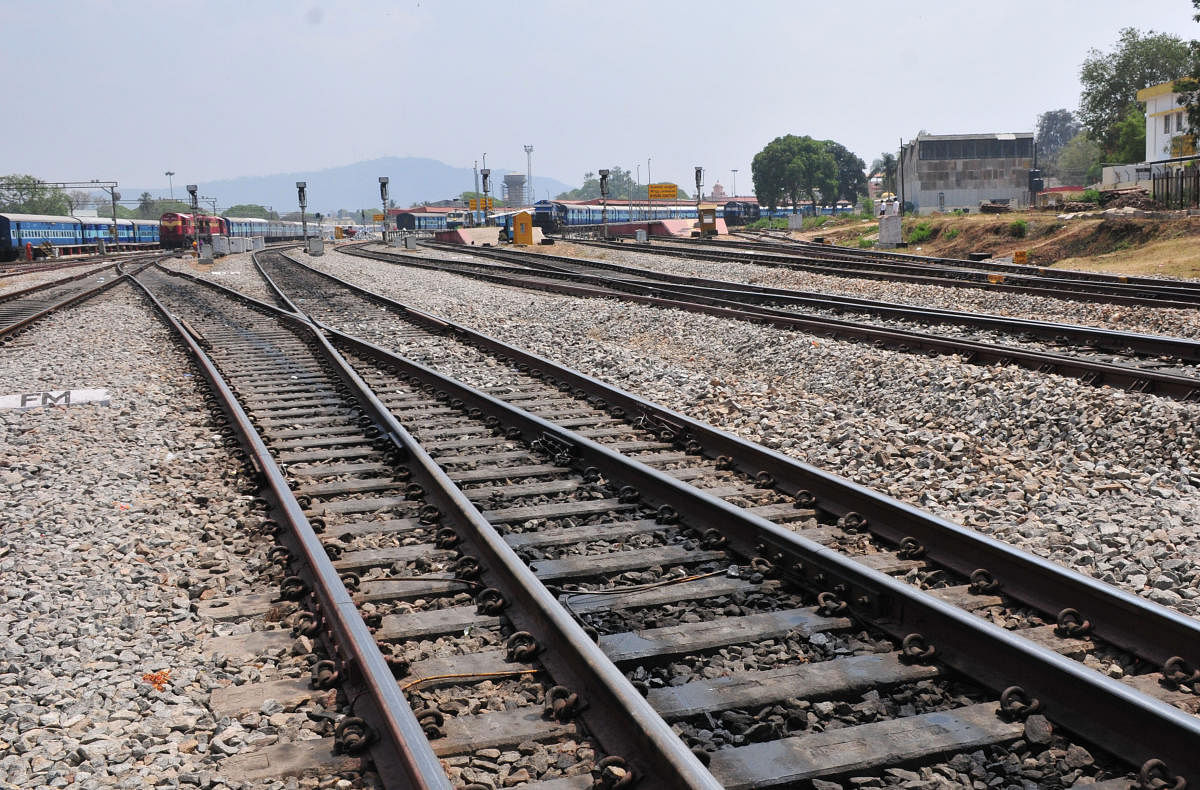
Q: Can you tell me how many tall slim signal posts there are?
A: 6